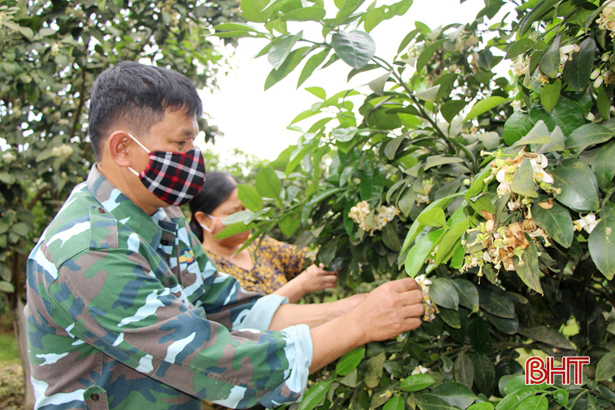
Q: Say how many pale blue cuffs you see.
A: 2